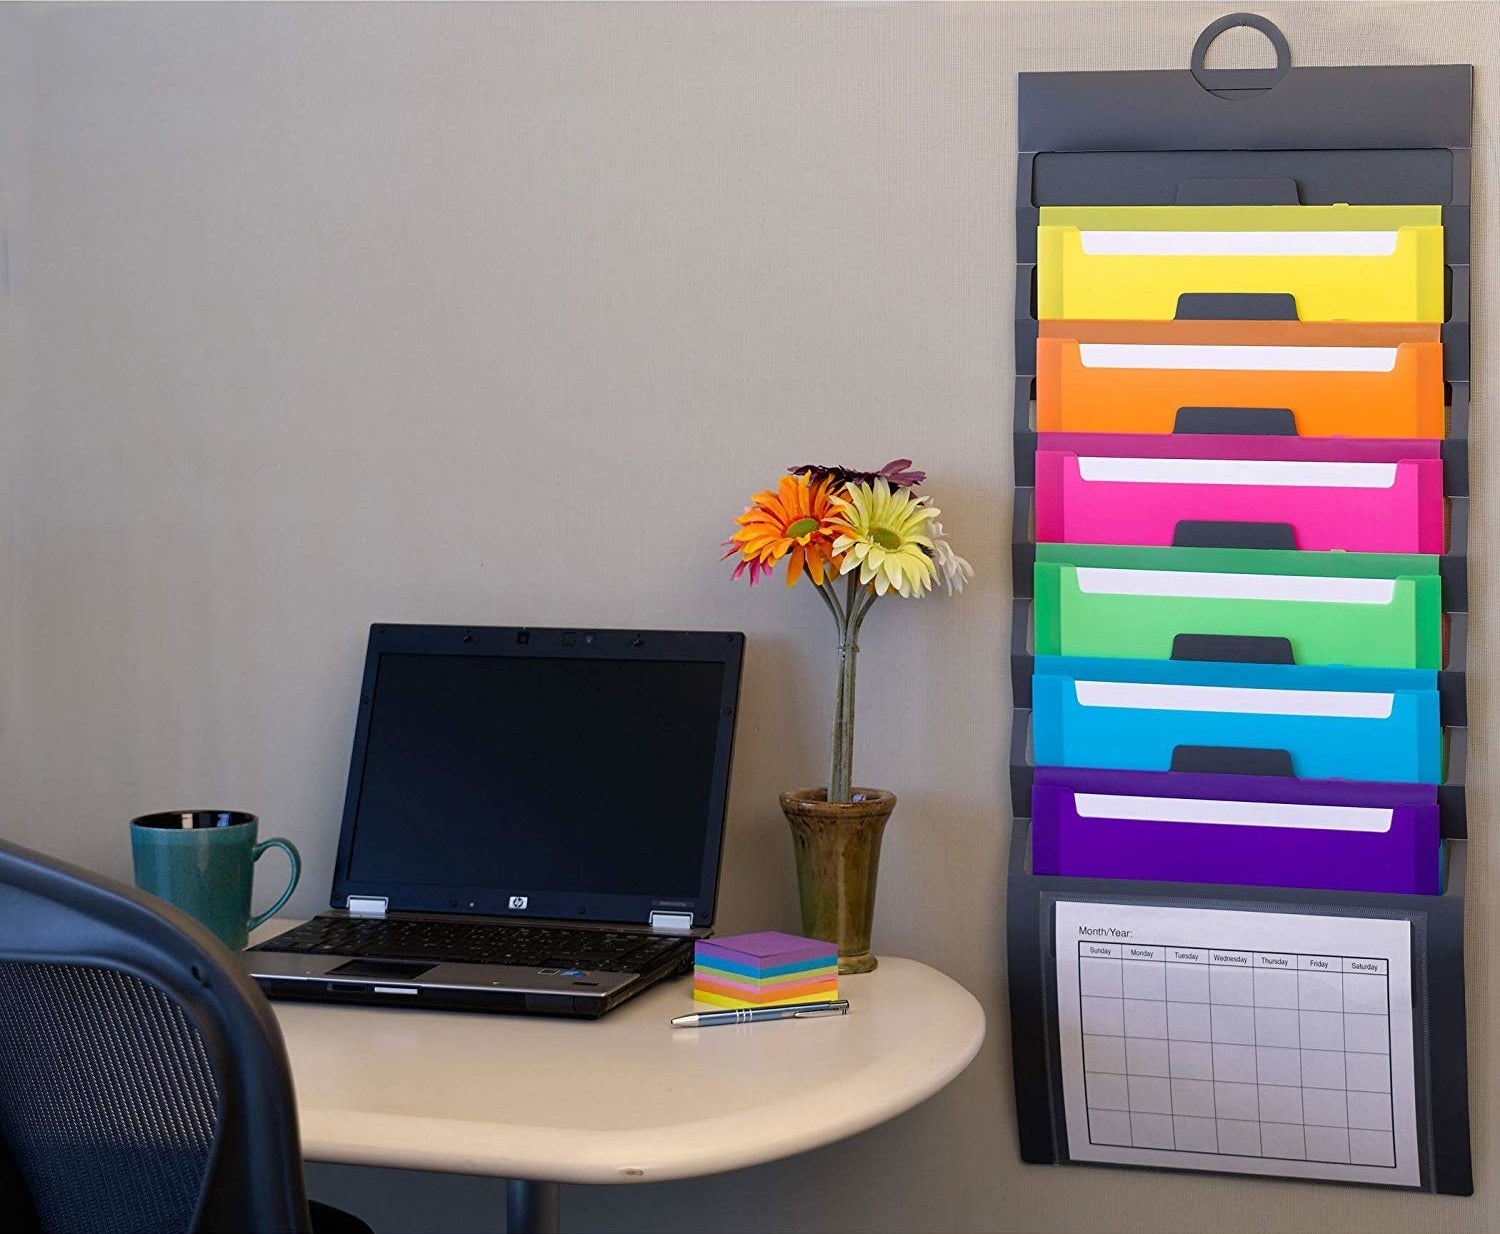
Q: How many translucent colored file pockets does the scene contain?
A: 6